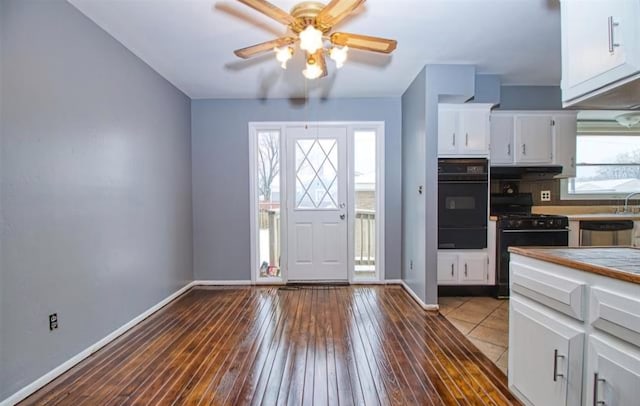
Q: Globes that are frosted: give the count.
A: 4